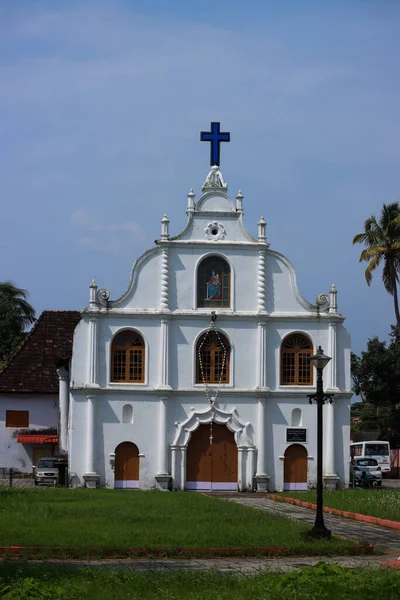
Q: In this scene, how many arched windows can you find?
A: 4